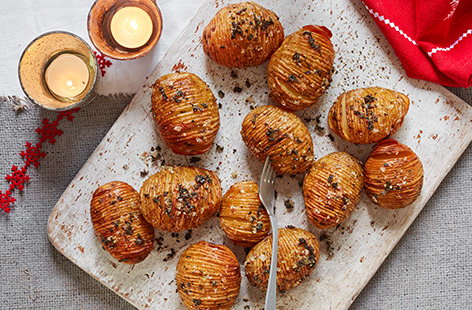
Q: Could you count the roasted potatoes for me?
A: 12